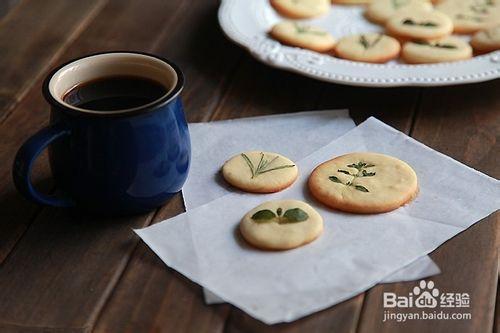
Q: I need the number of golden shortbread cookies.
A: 12